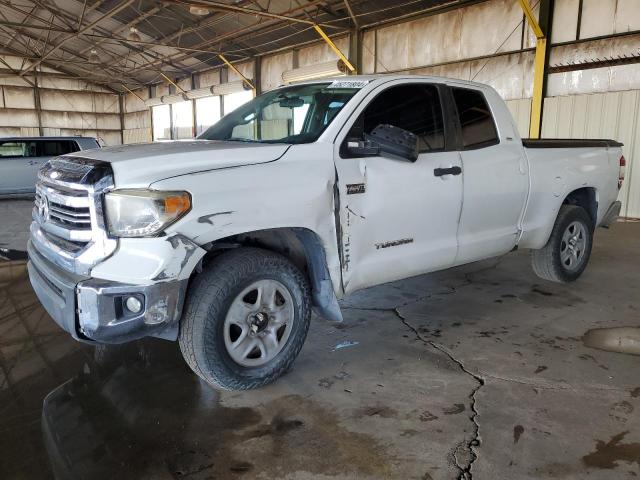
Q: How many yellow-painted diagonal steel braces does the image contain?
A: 5